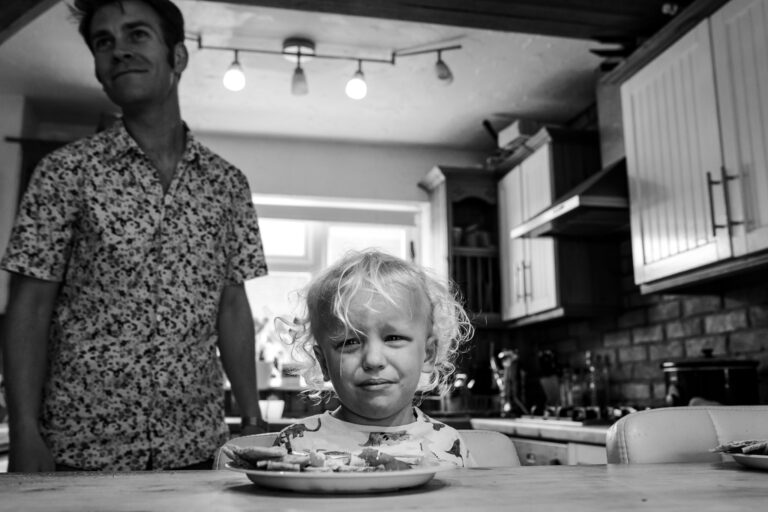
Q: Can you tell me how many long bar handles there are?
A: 4